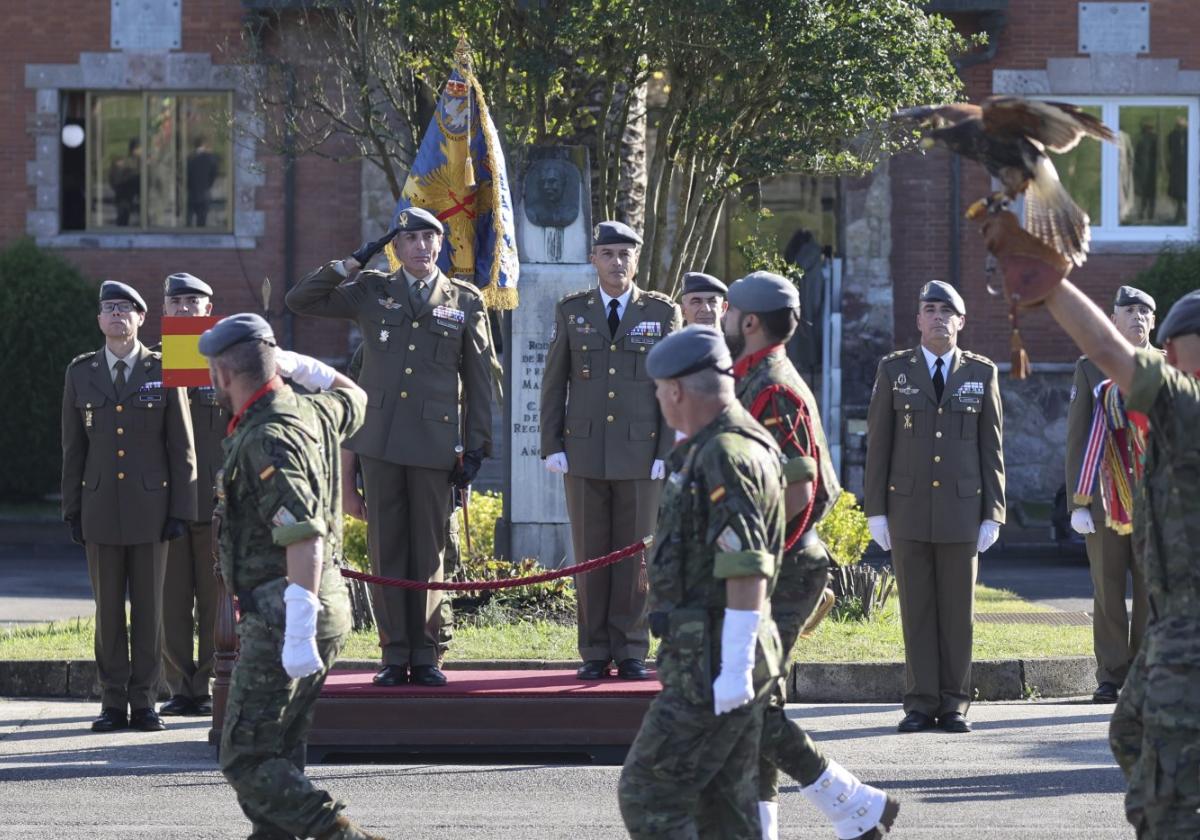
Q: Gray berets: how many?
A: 11